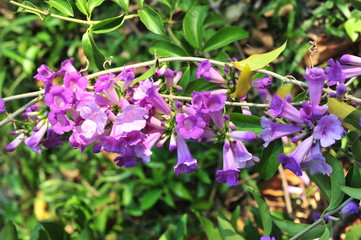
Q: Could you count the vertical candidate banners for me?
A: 0